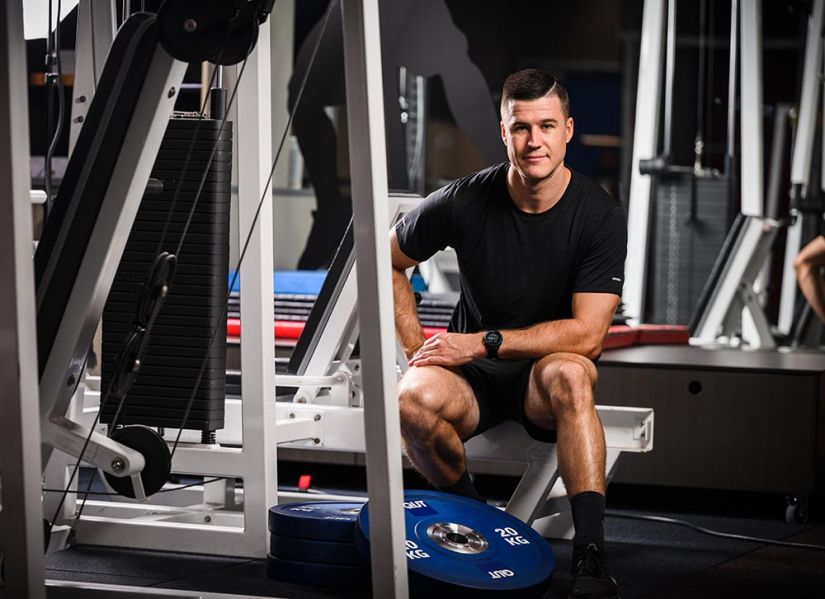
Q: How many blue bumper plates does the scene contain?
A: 4